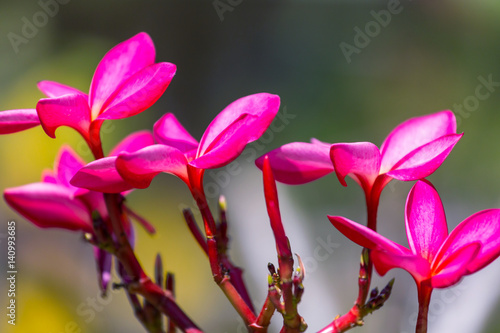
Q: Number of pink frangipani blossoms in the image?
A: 5